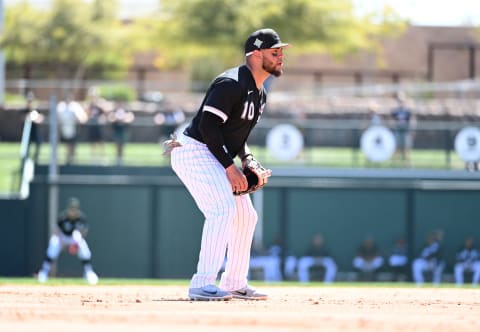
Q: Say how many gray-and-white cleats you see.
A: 2